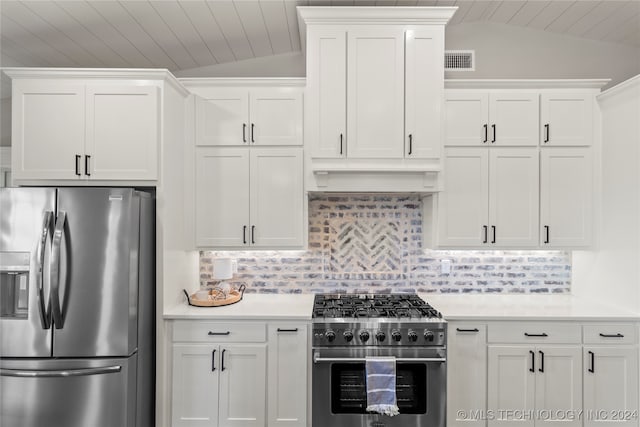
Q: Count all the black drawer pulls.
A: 5